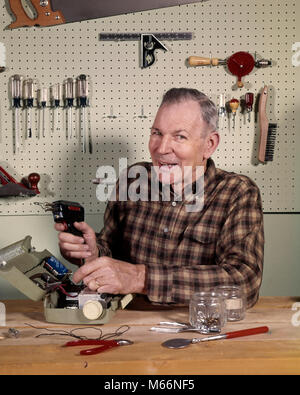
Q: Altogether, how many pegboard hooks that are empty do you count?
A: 2